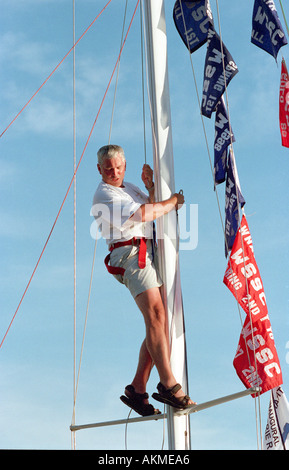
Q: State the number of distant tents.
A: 0